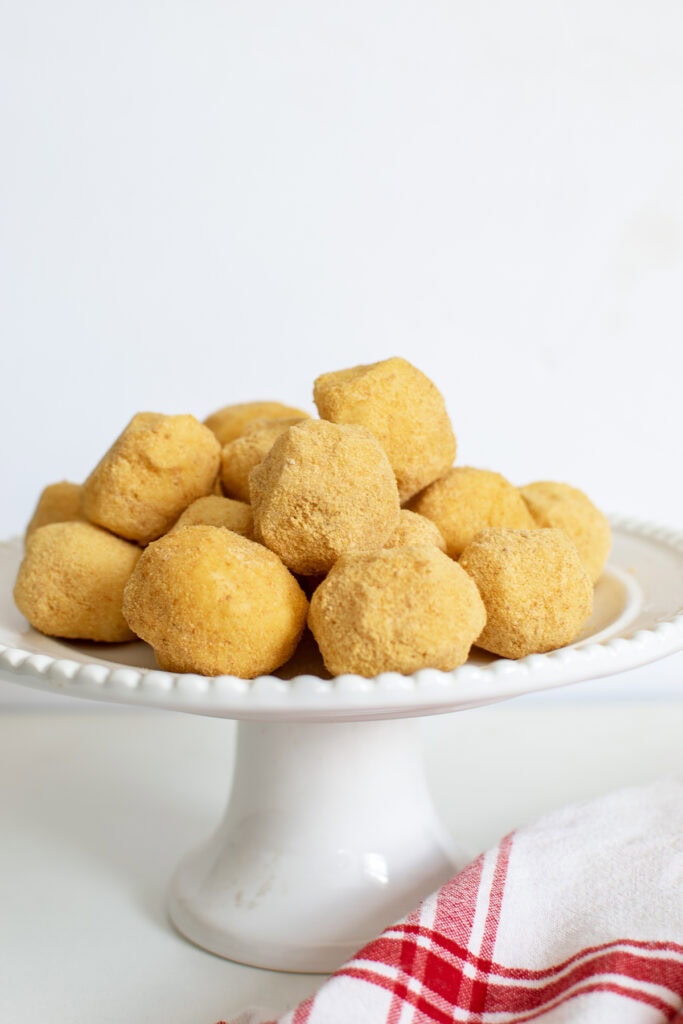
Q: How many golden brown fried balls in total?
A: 14